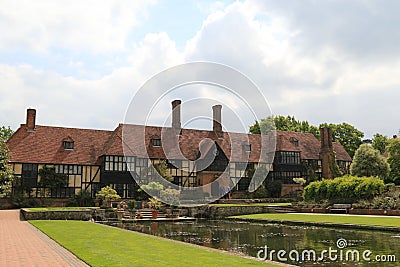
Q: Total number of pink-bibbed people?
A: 0